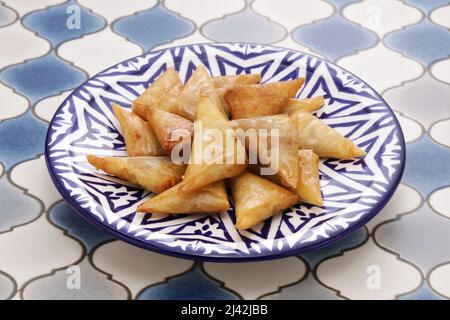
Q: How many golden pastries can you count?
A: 14